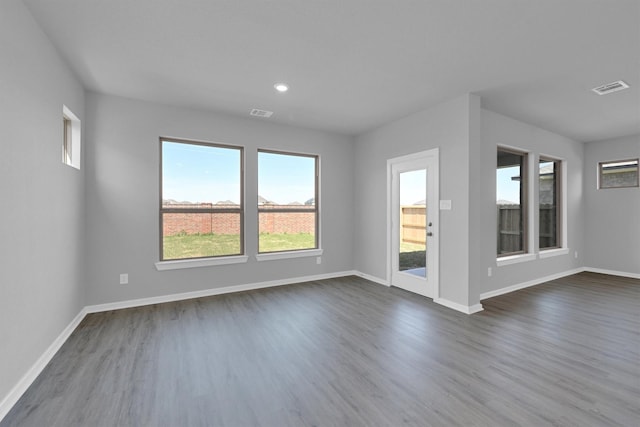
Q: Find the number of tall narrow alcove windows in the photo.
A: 2